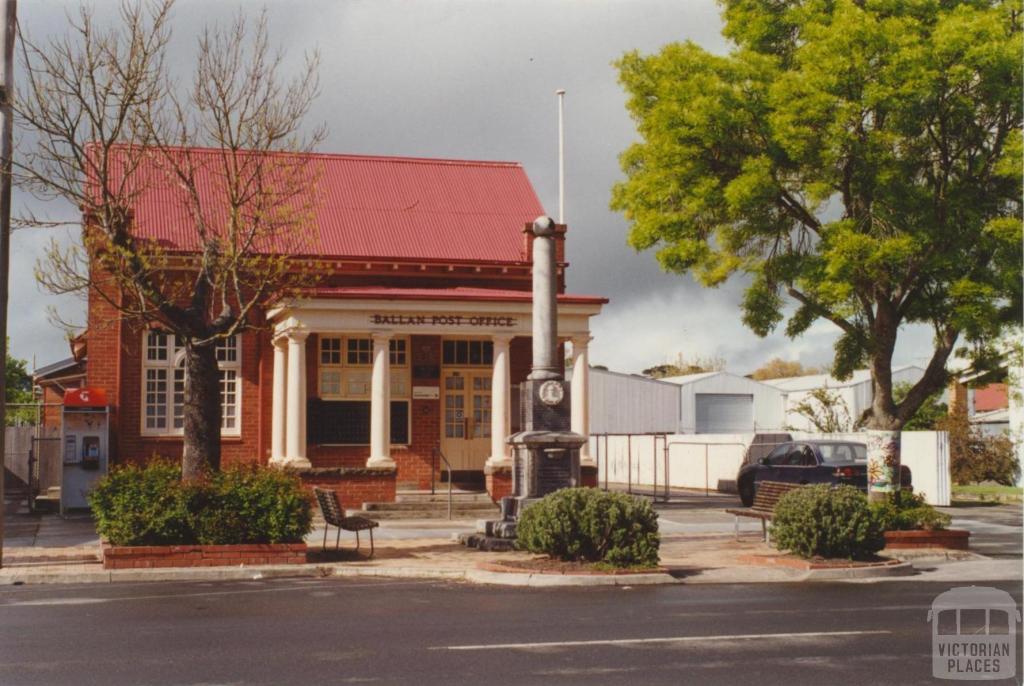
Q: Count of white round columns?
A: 5